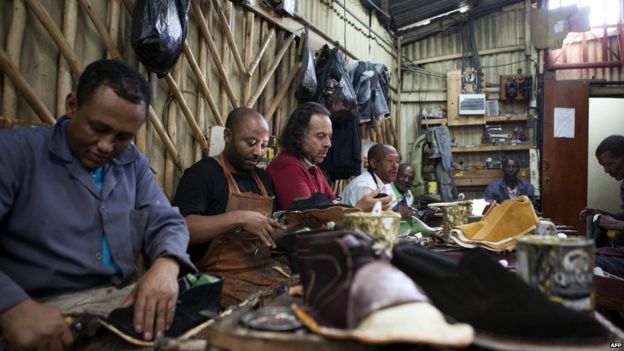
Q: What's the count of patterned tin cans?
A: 3